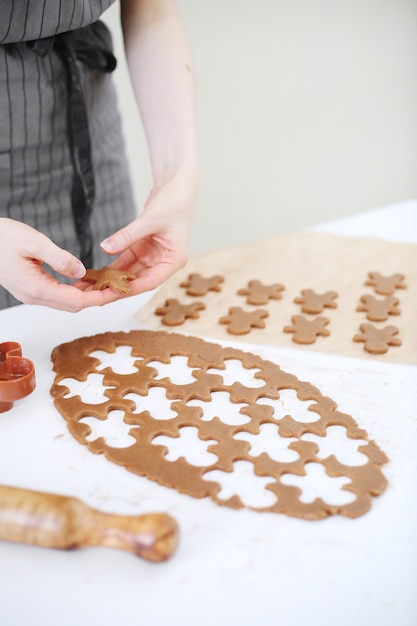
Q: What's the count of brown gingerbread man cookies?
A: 10